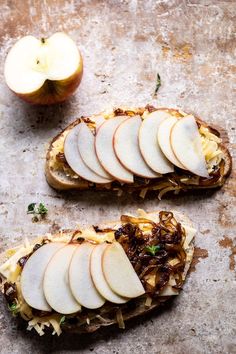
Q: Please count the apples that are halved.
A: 1